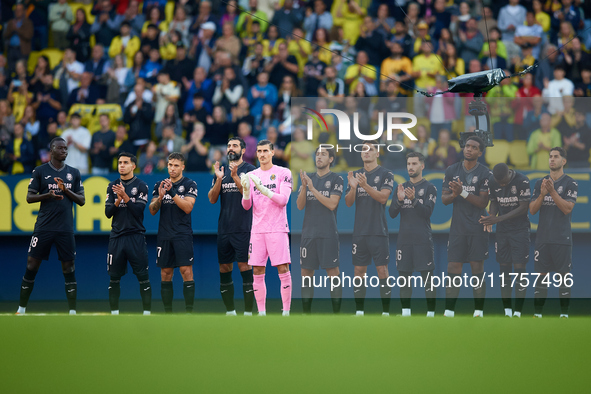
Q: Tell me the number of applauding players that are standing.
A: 11